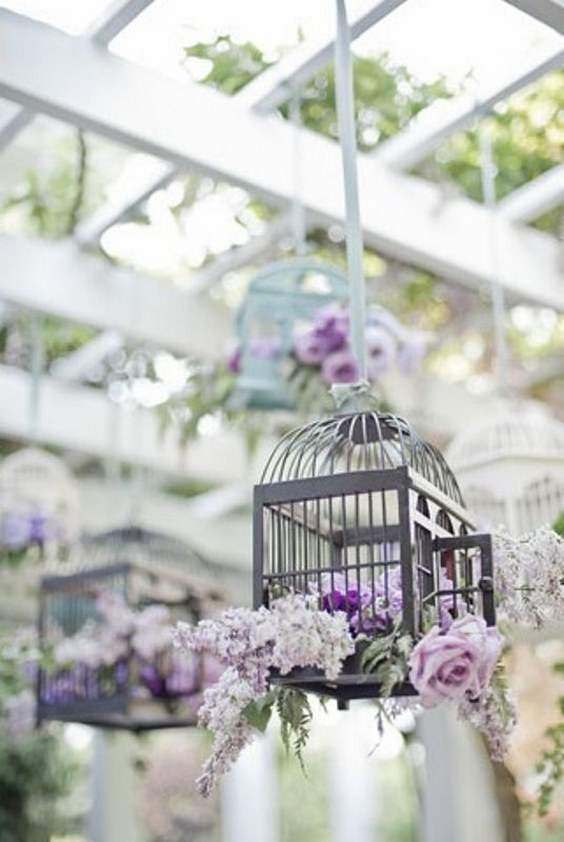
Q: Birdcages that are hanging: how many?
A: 5